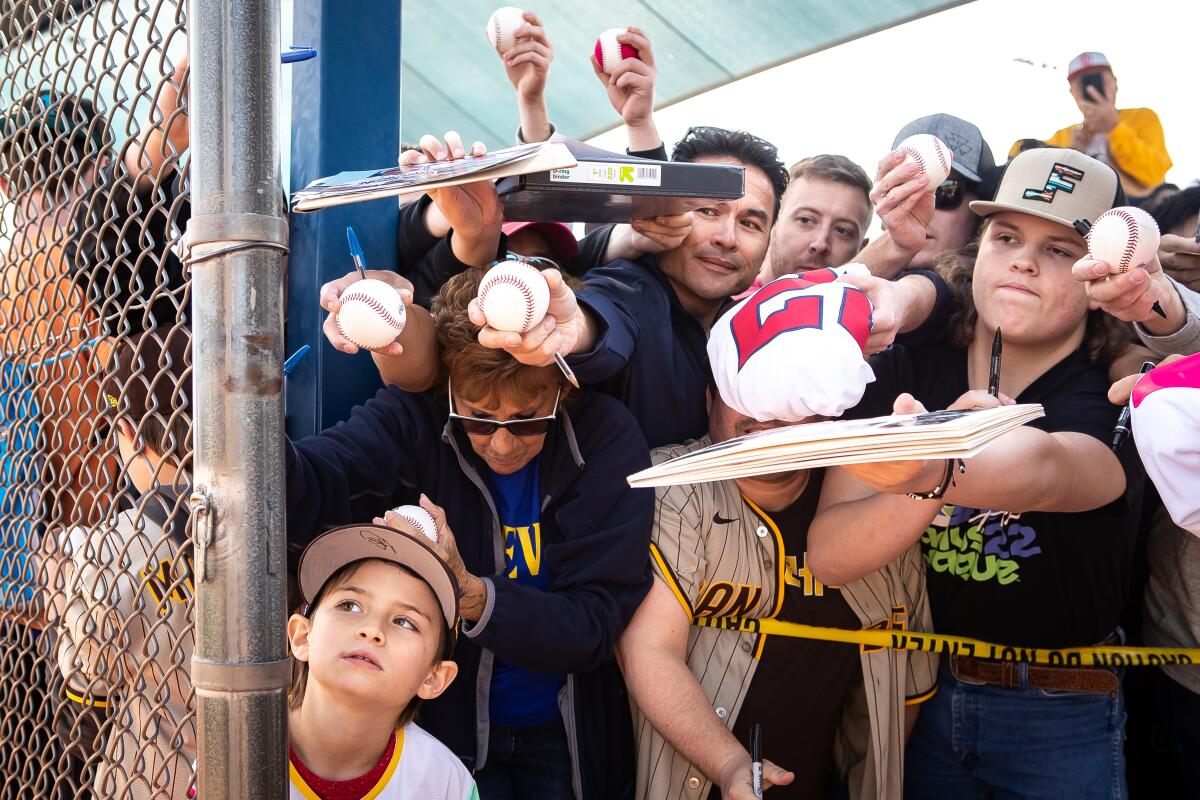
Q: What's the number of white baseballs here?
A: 6